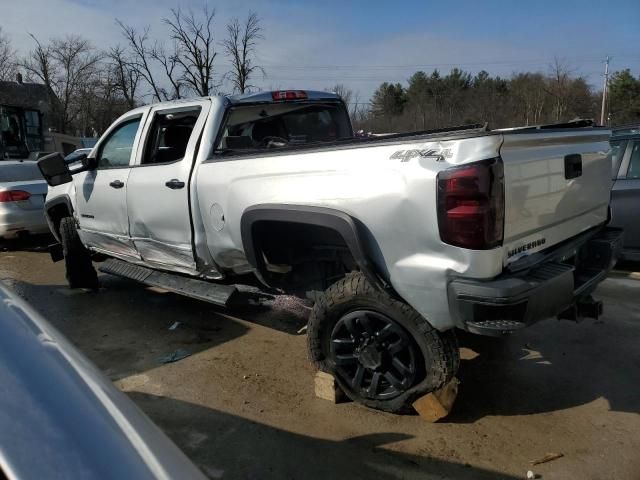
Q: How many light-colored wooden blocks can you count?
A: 2